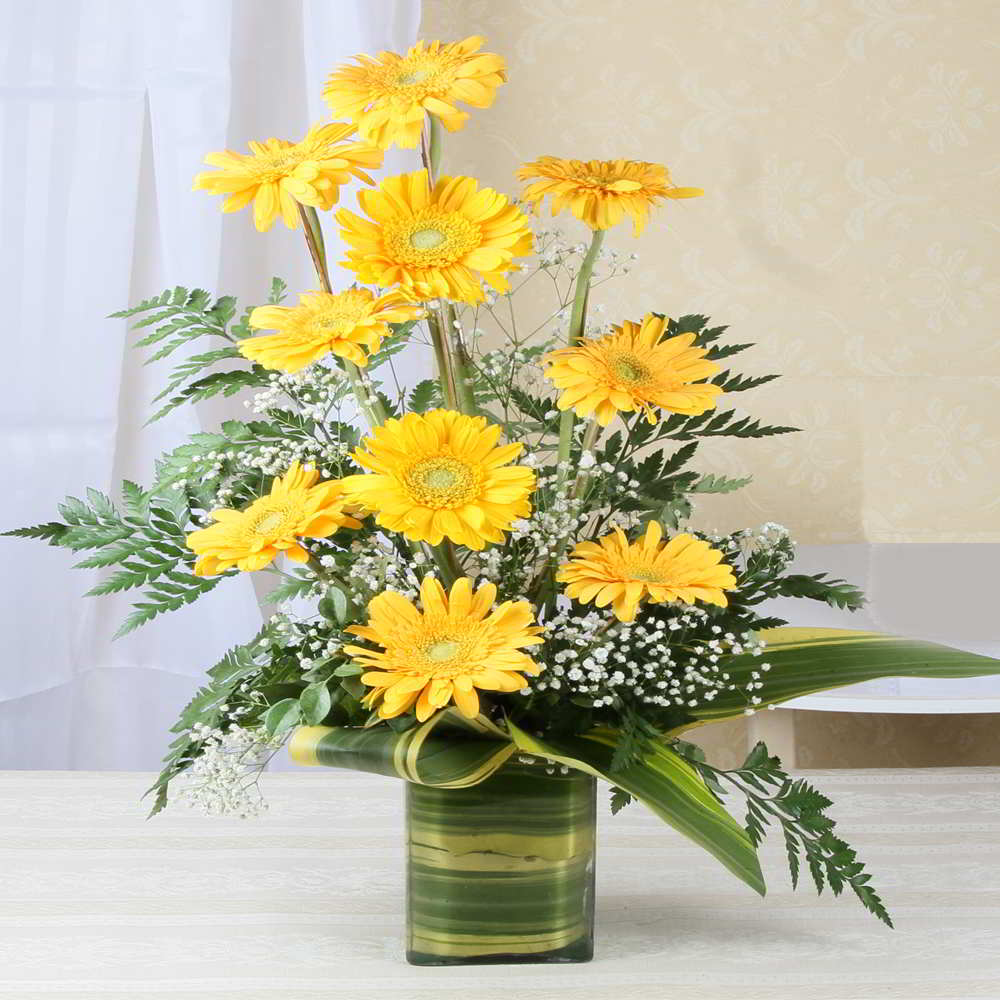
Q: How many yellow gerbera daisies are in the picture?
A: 10